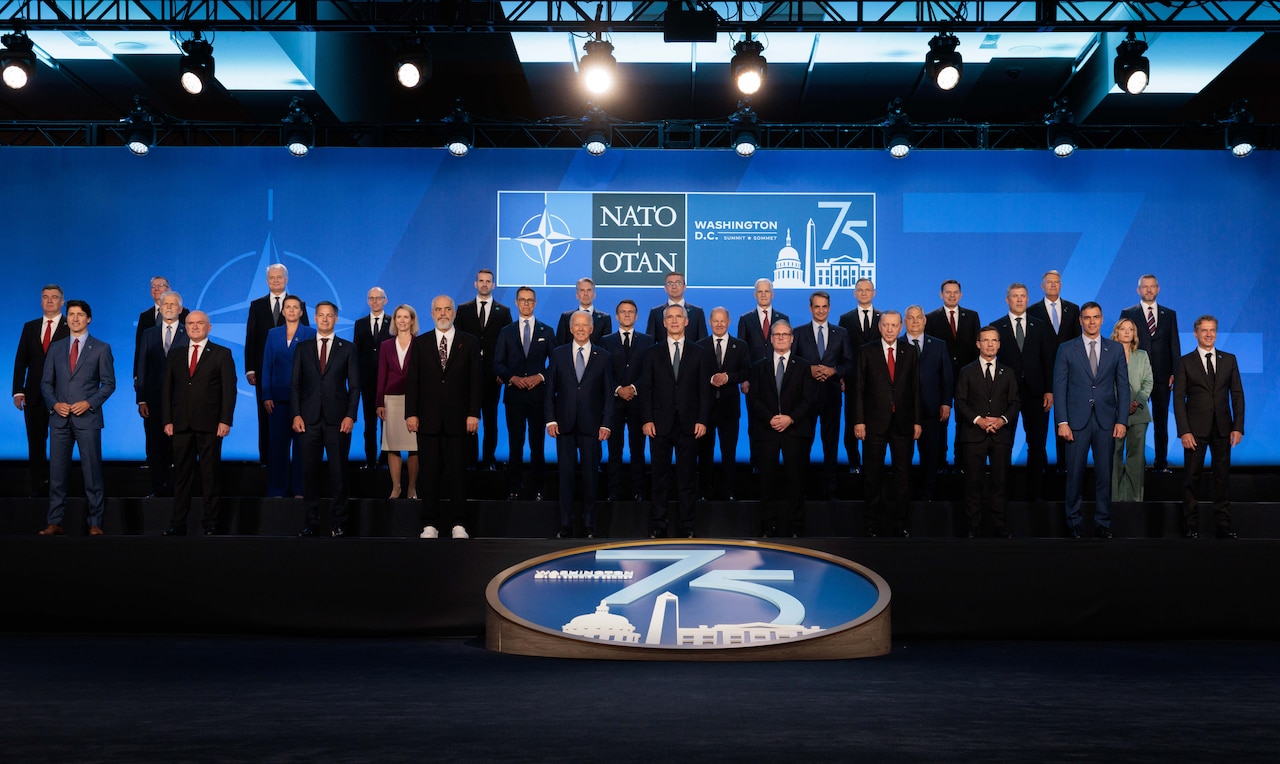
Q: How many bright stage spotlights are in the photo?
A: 15